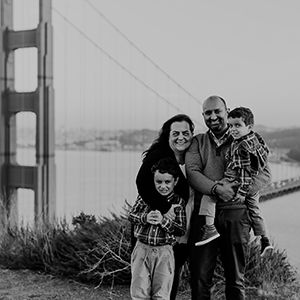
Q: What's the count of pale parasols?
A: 0